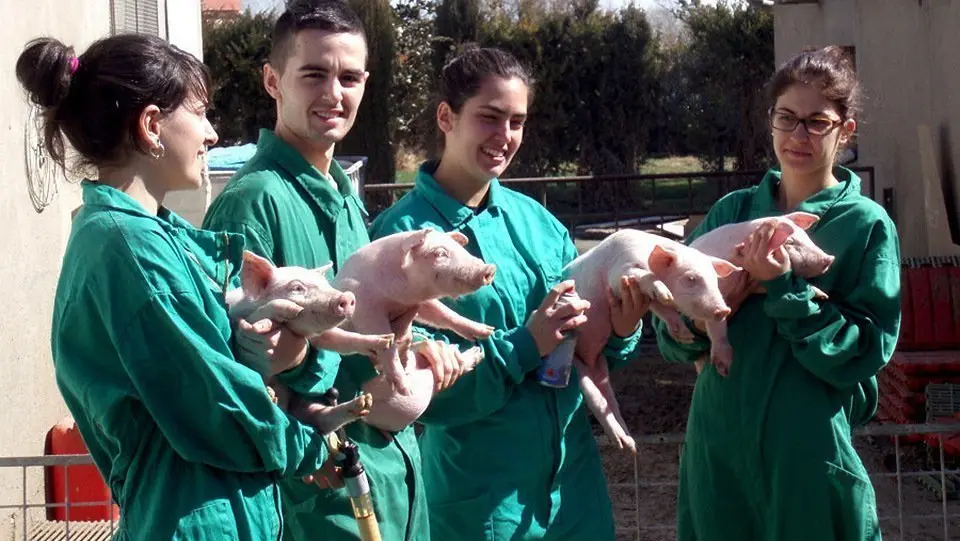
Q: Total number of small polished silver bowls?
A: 0